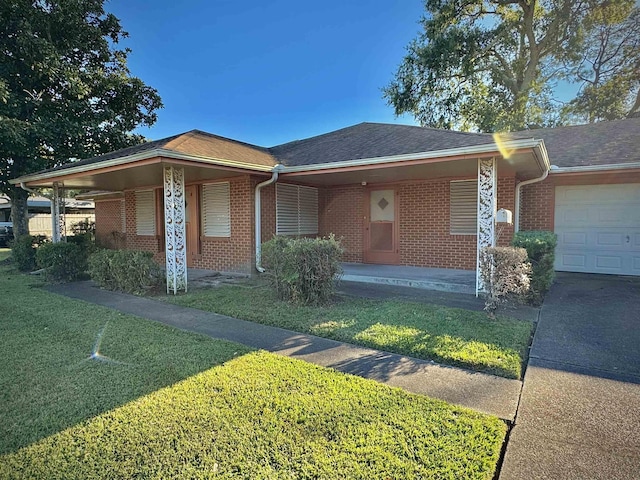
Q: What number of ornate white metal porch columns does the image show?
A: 3